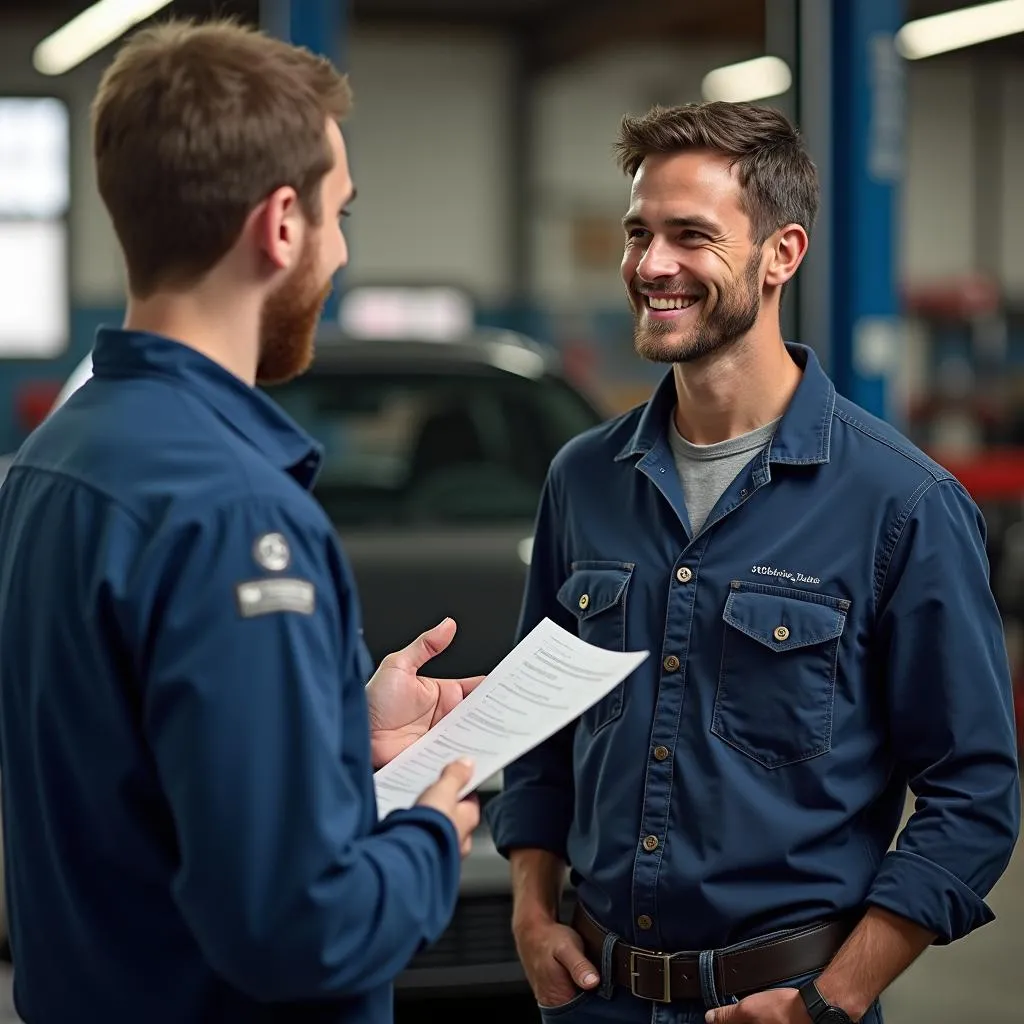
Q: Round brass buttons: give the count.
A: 7